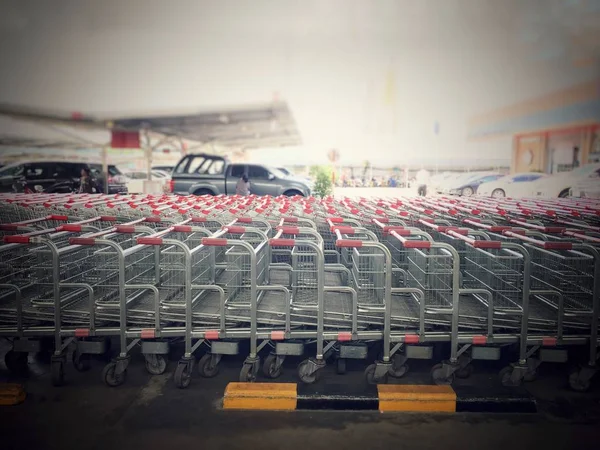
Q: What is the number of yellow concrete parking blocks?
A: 3